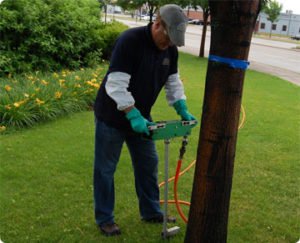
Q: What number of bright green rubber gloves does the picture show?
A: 2